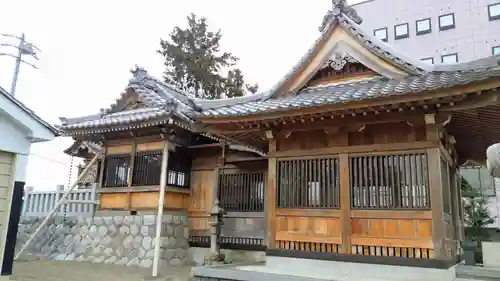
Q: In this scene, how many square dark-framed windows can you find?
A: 8